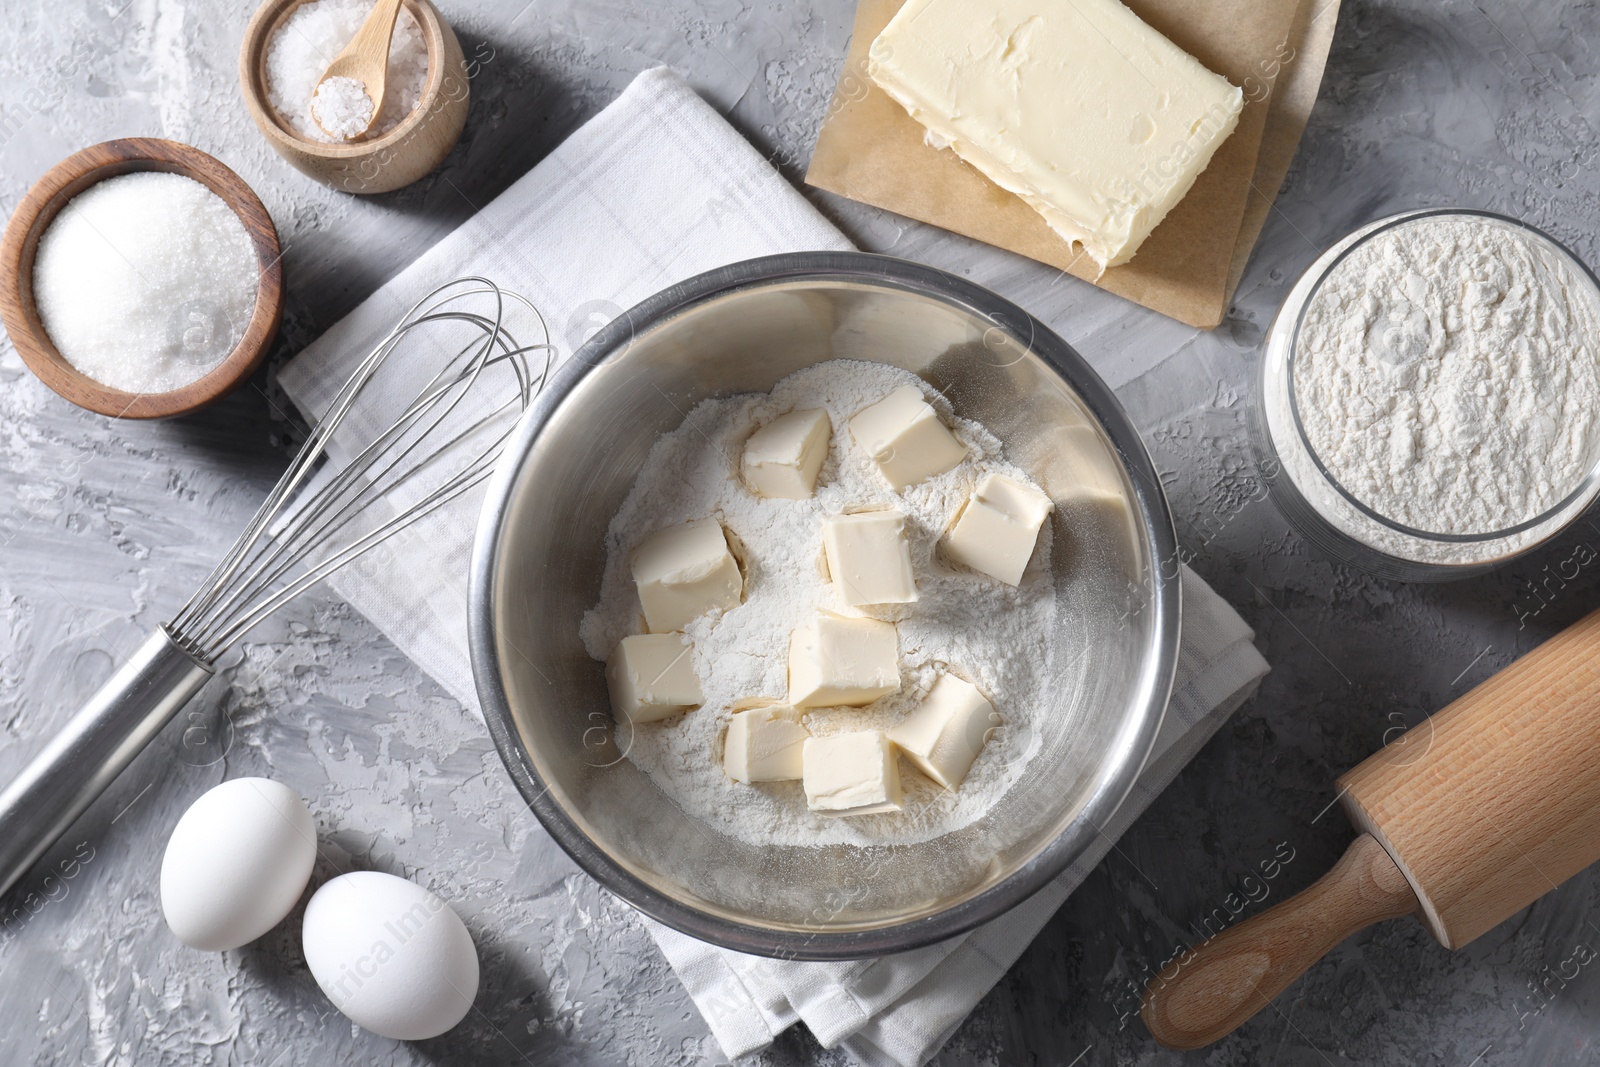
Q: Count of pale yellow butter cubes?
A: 10